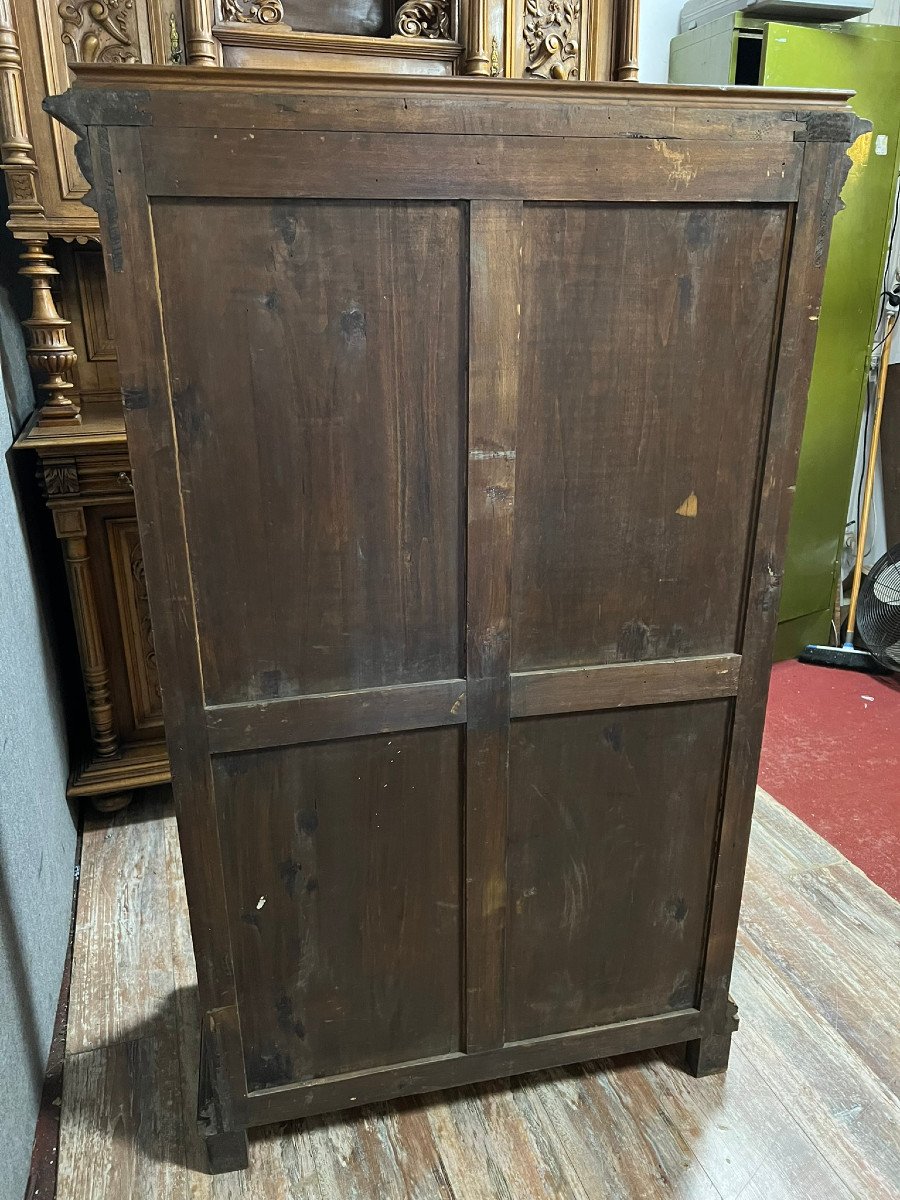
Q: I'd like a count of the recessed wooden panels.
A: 4